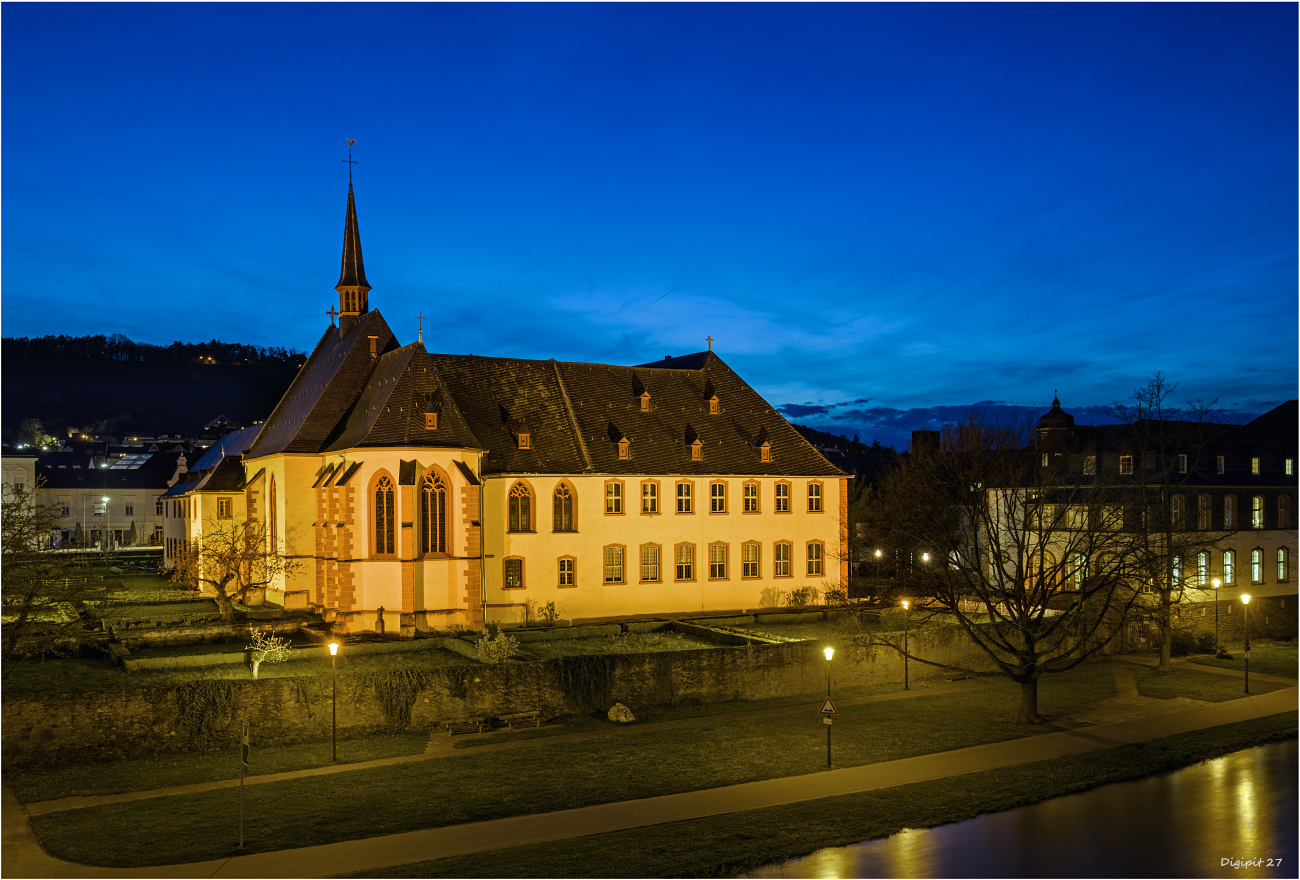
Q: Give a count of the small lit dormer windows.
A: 7